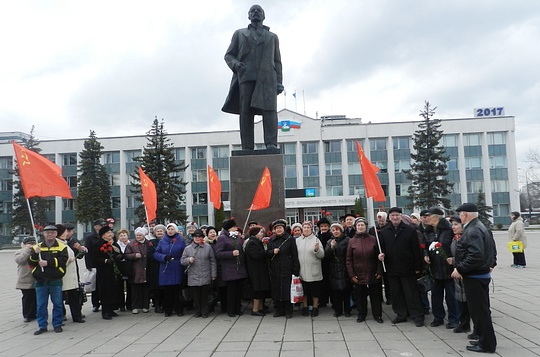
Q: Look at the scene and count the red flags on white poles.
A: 5